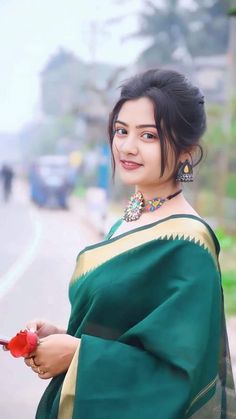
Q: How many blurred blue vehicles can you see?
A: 1